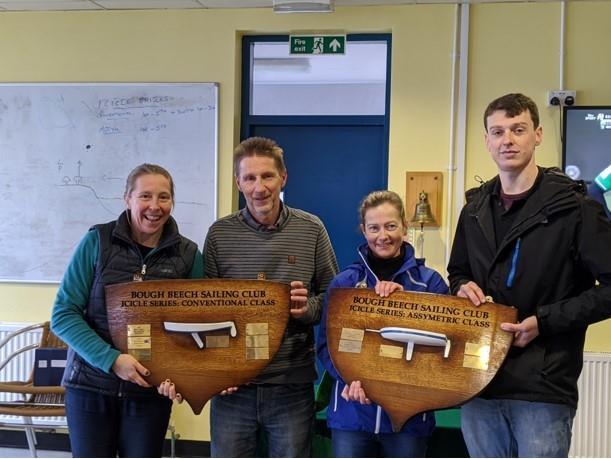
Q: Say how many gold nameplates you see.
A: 12